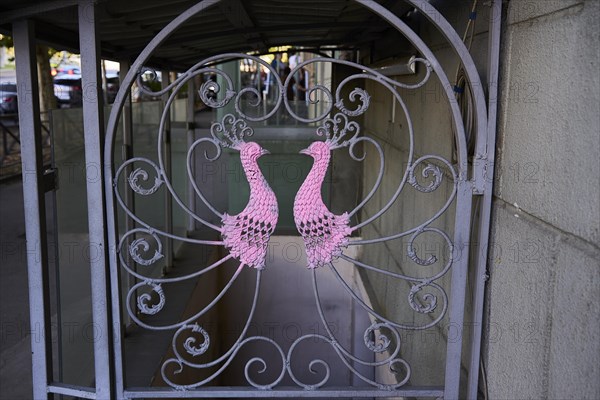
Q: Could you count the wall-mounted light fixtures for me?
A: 1